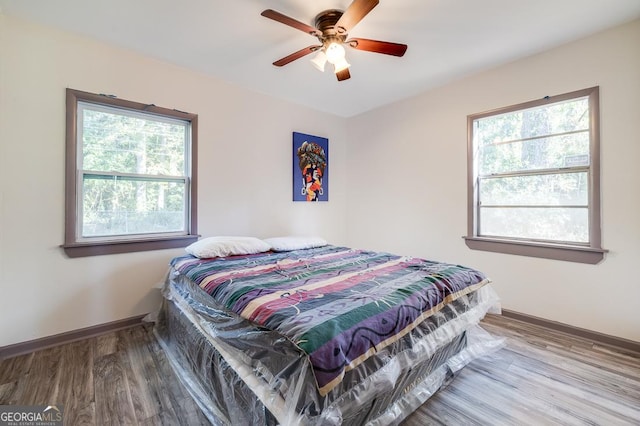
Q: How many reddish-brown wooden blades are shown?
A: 5